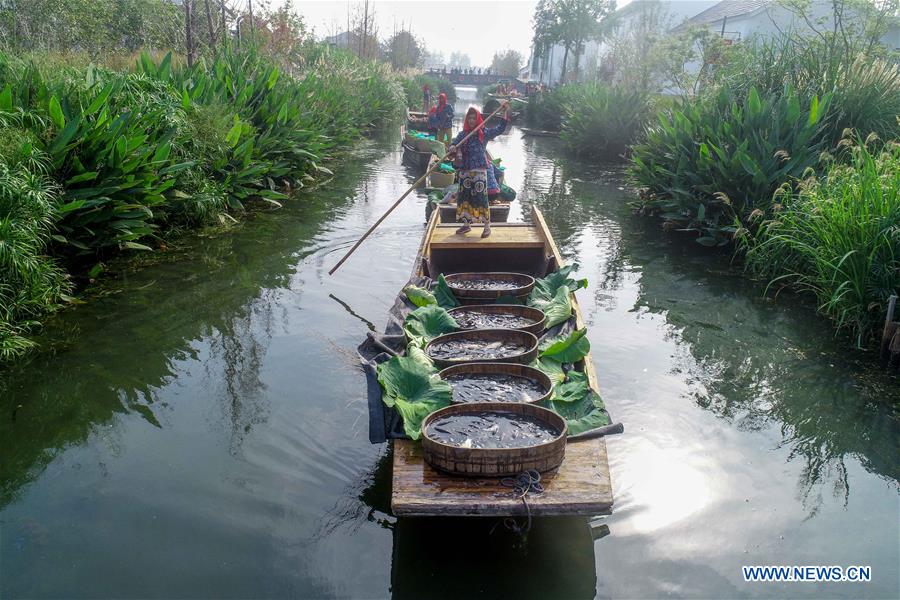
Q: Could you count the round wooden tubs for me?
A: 5